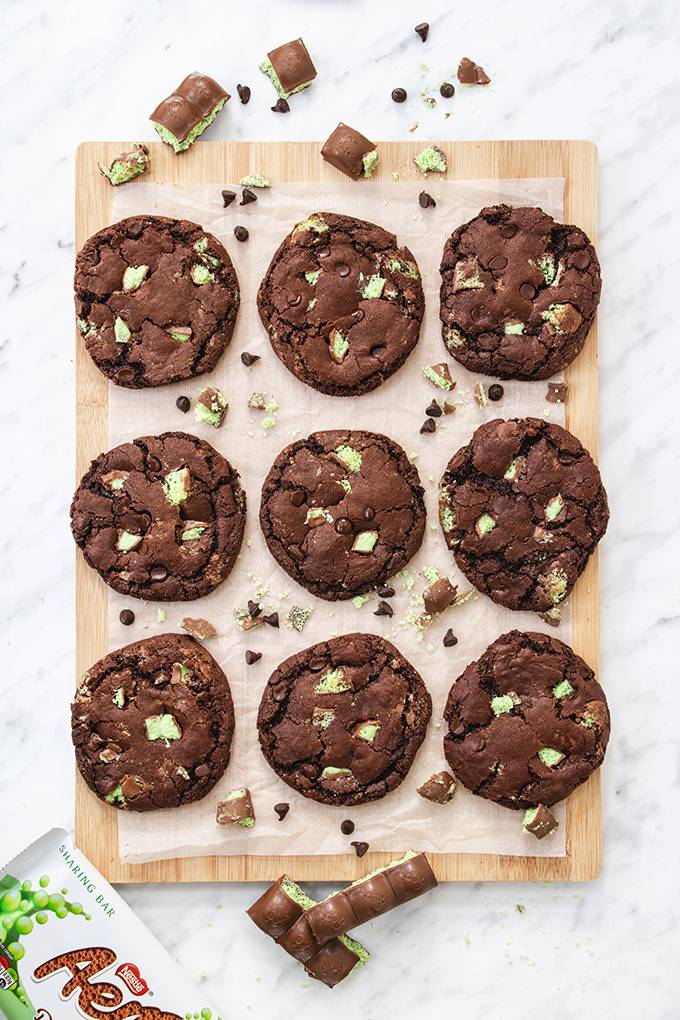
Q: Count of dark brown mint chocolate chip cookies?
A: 9